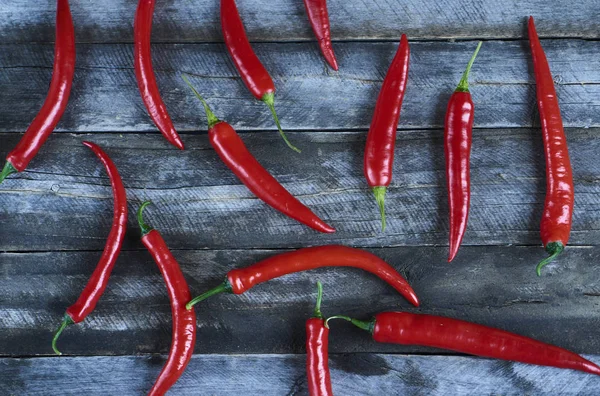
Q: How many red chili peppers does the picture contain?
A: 13